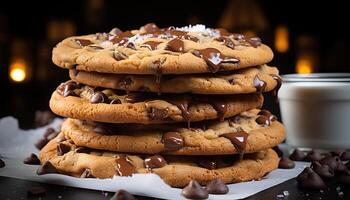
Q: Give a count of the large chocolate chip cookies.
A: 5